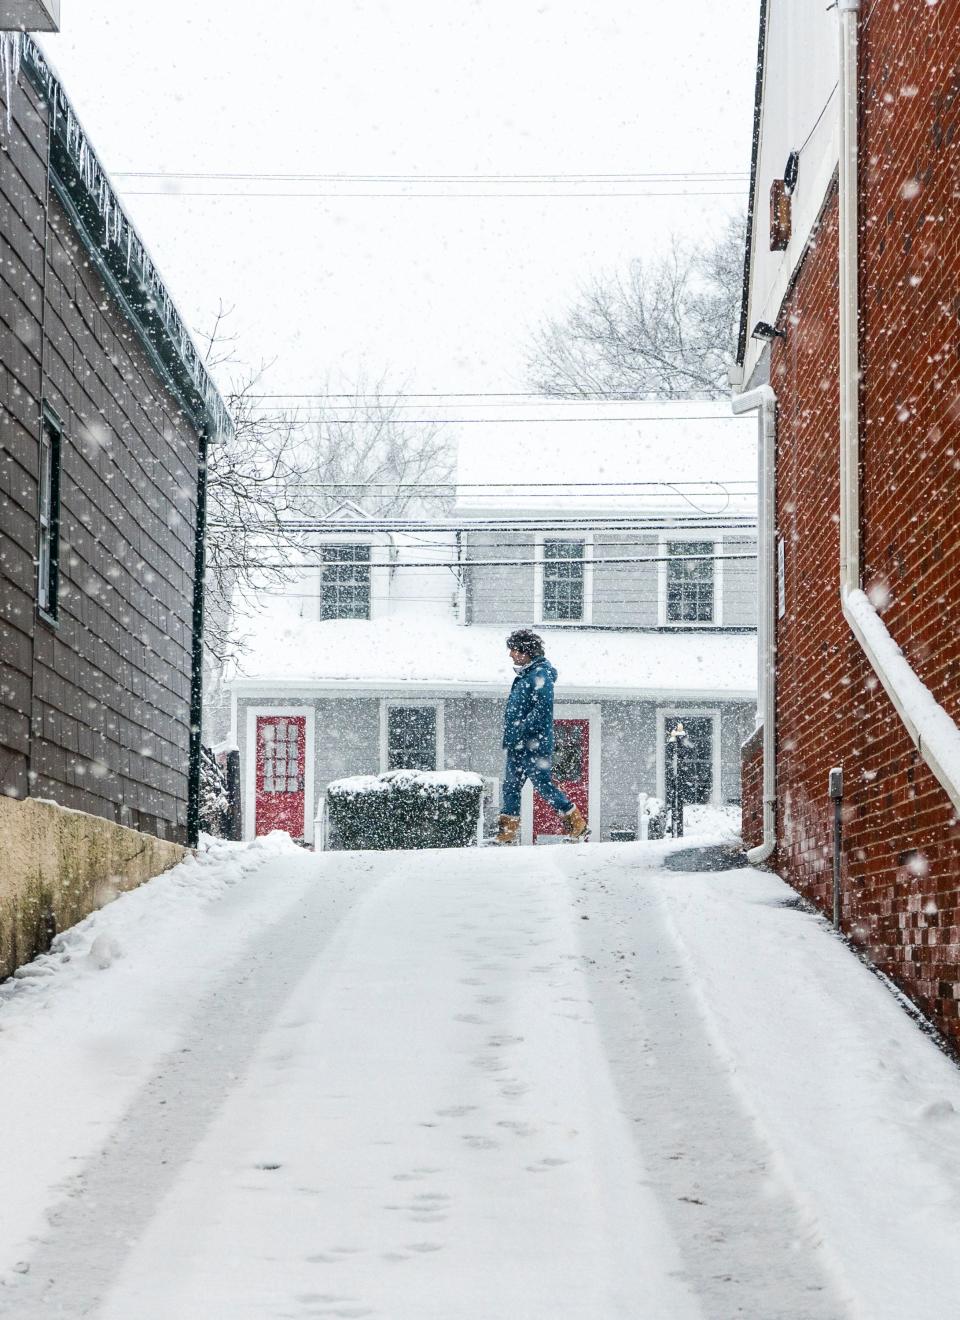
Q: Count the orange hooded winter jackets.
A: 0